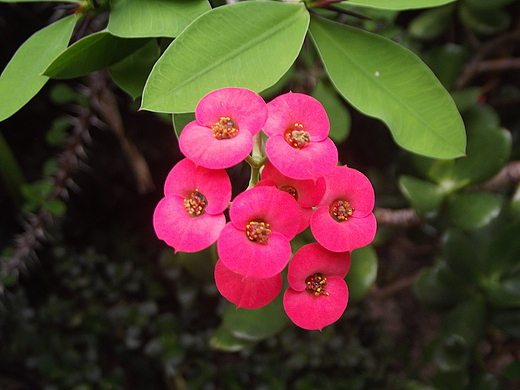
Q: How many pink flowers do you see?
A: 8